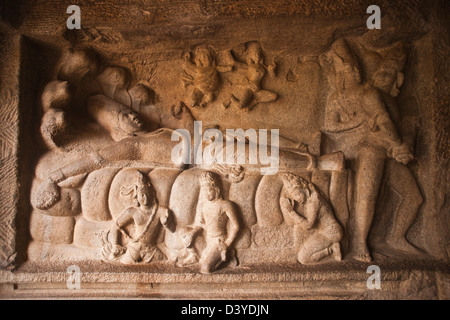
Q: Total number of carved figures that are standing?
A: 2